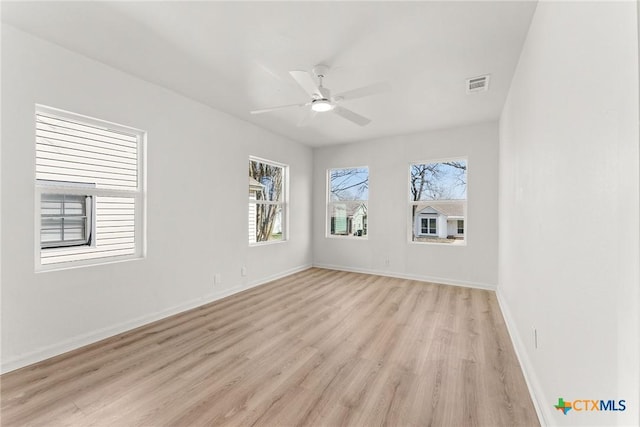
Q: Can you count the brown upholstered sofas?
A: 0